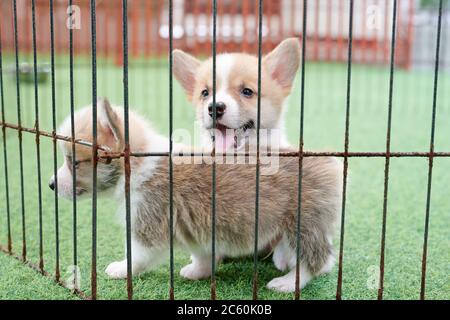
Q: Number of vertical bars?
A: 14